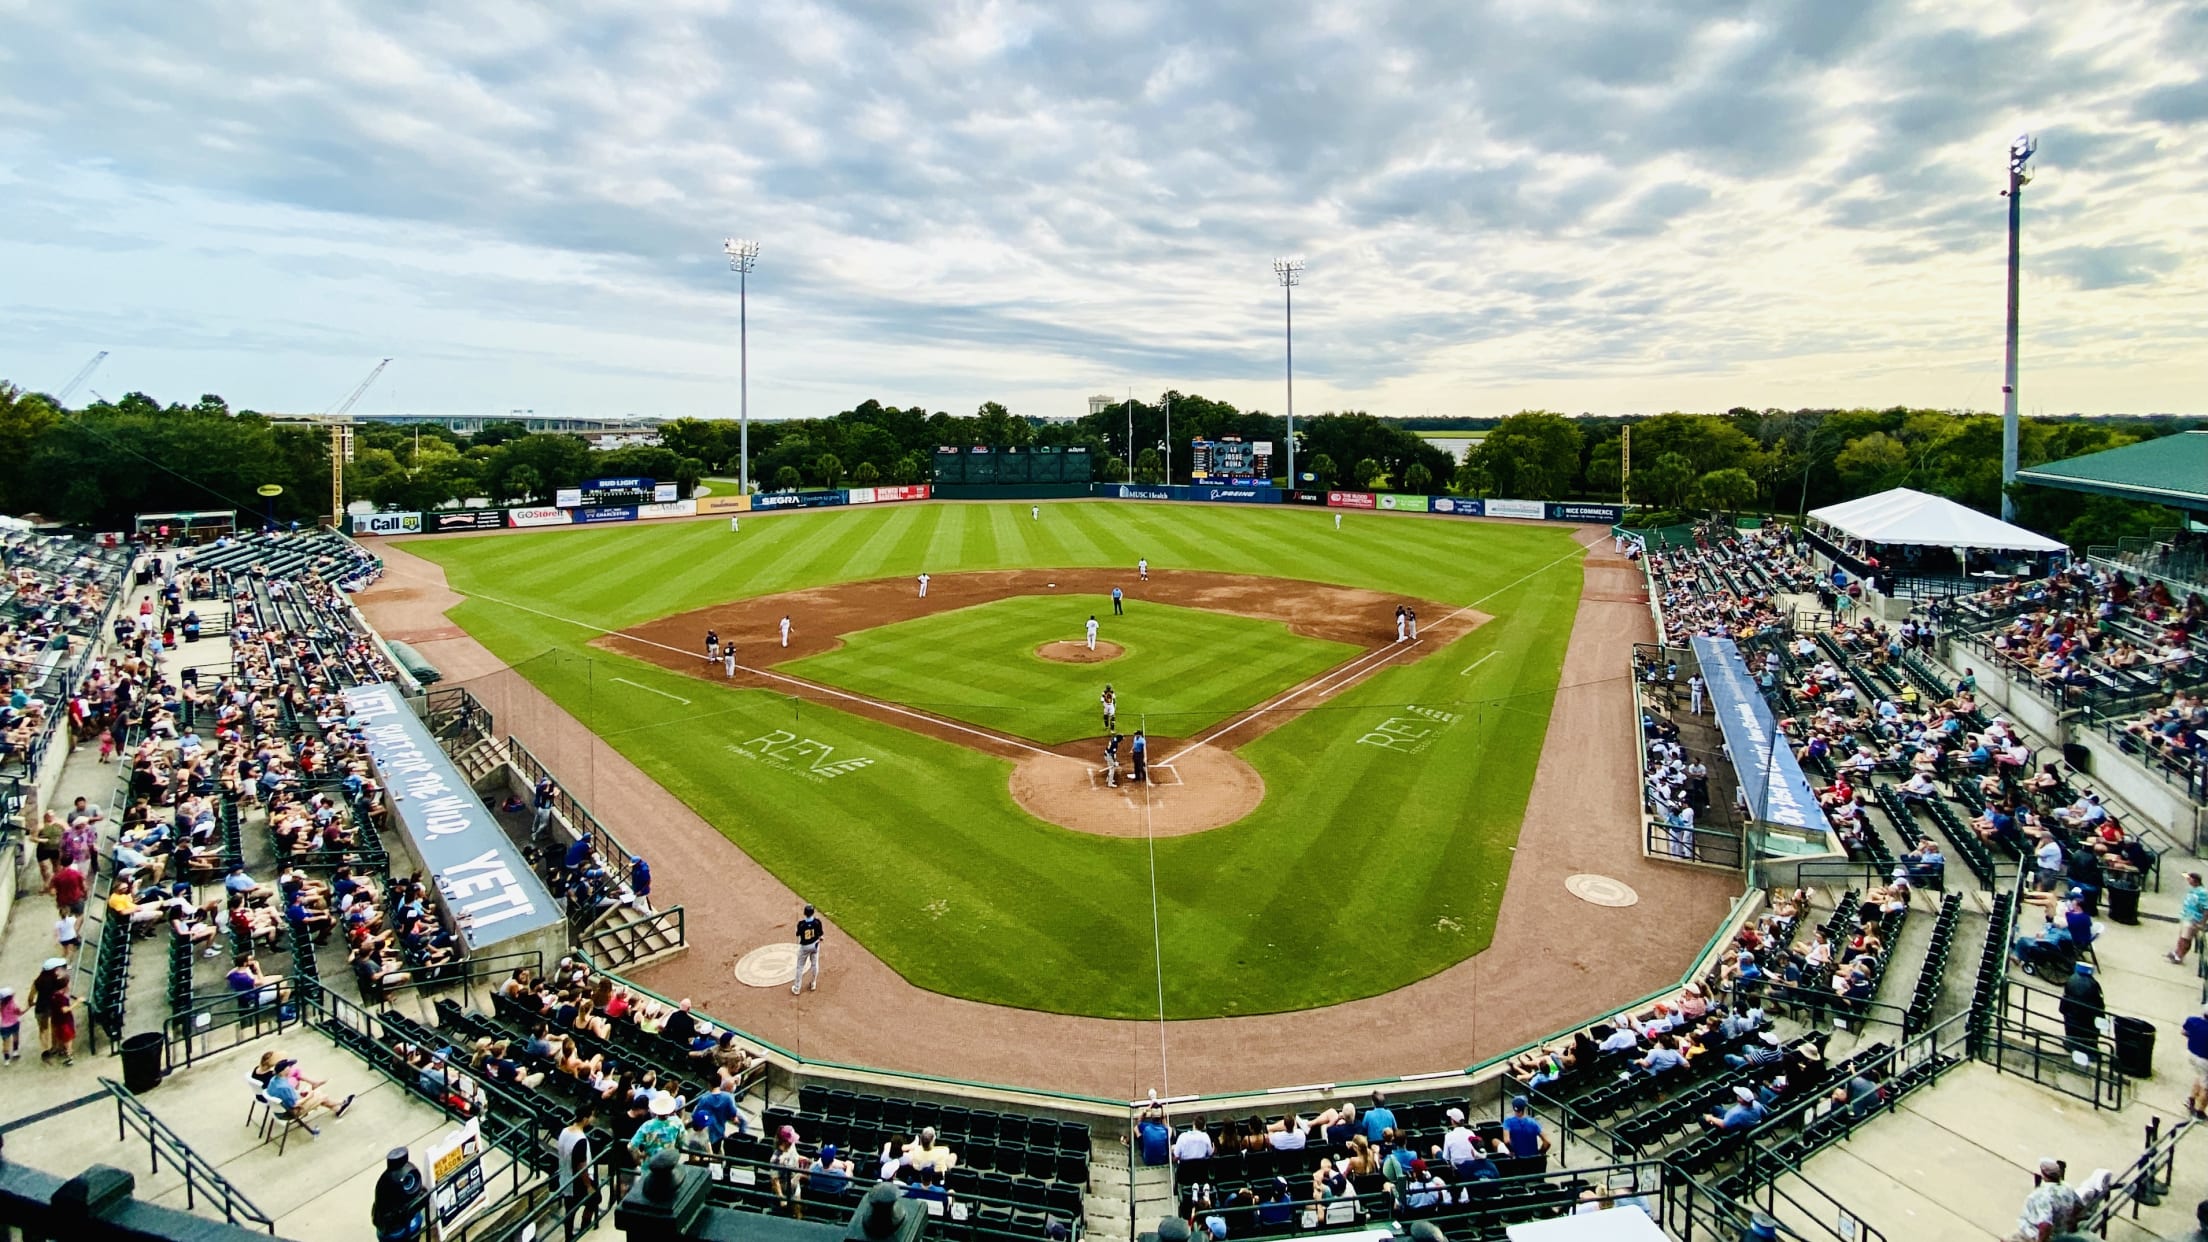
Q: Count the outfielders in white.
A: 3